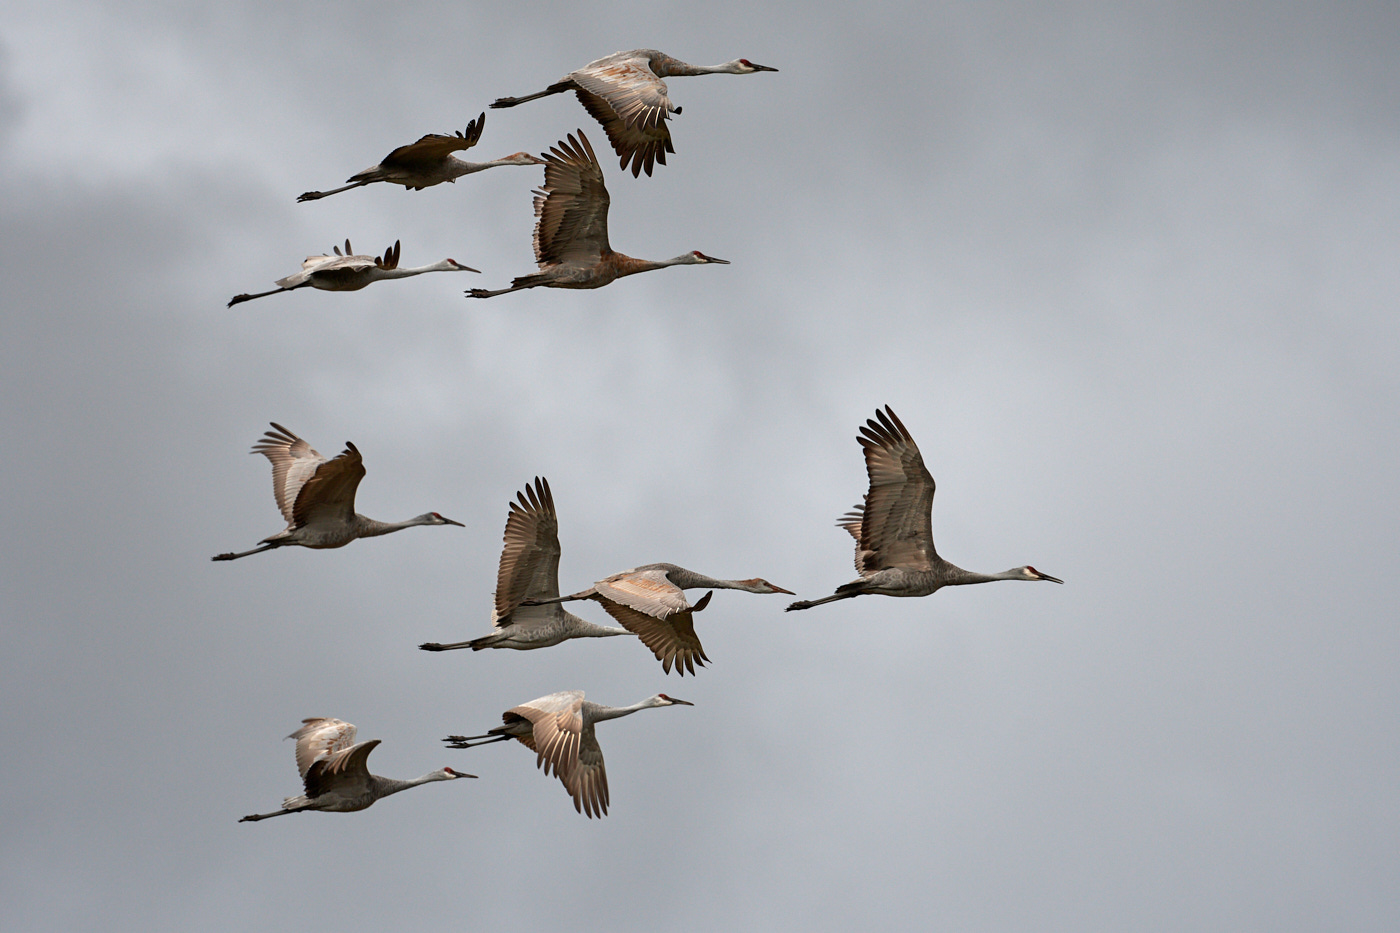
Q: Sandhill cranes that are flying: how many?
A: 10